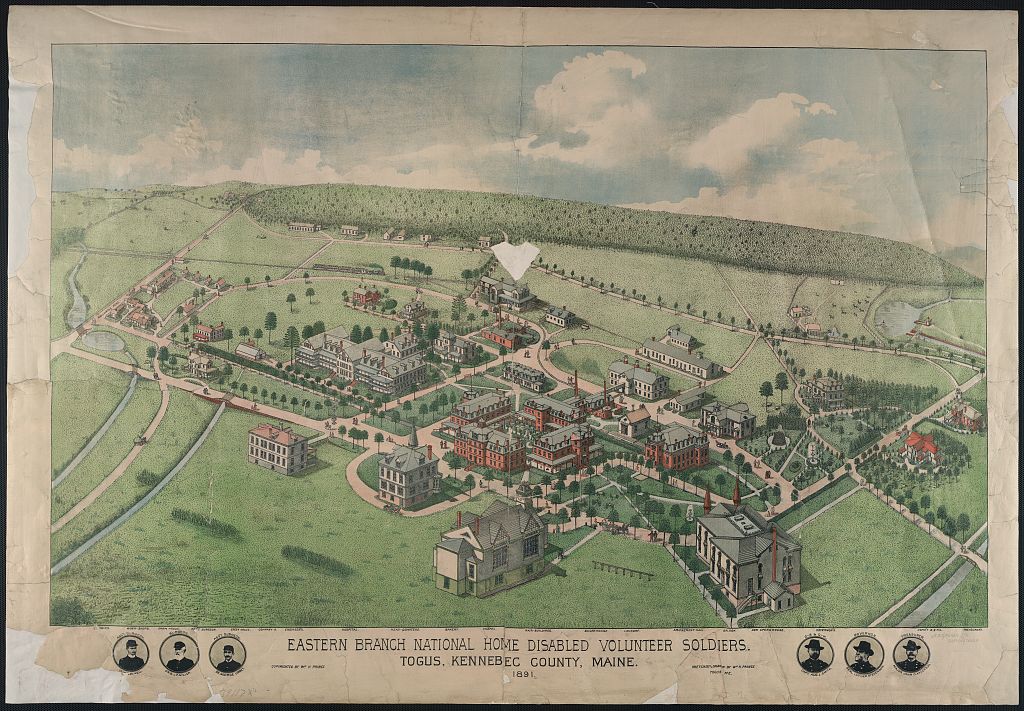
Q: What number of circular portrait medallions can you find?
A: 6